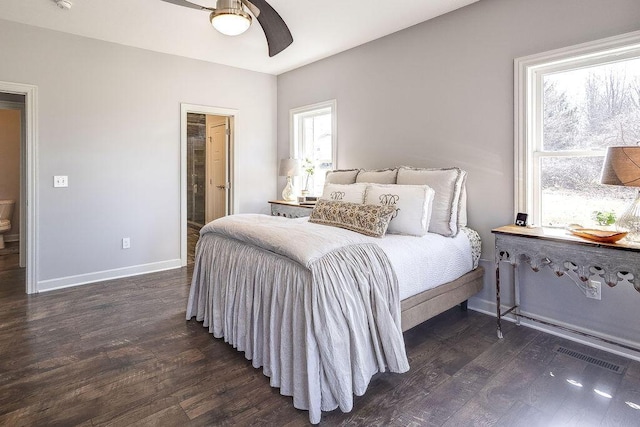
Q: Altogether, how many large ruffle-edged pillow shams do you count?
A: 3